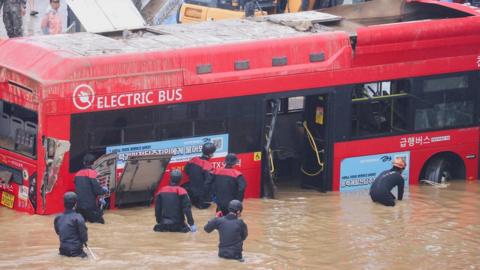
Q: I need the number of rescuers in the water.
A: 7